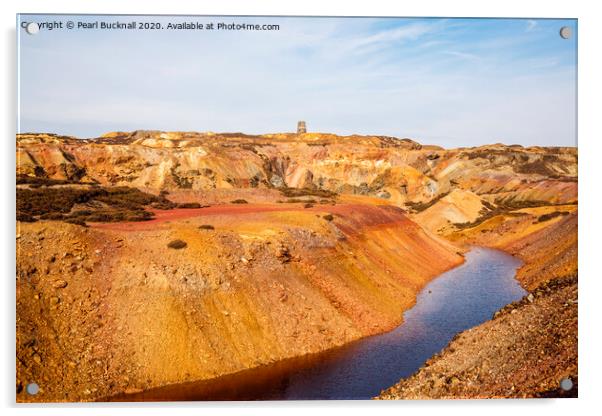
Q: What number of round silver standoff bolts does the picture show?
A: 4